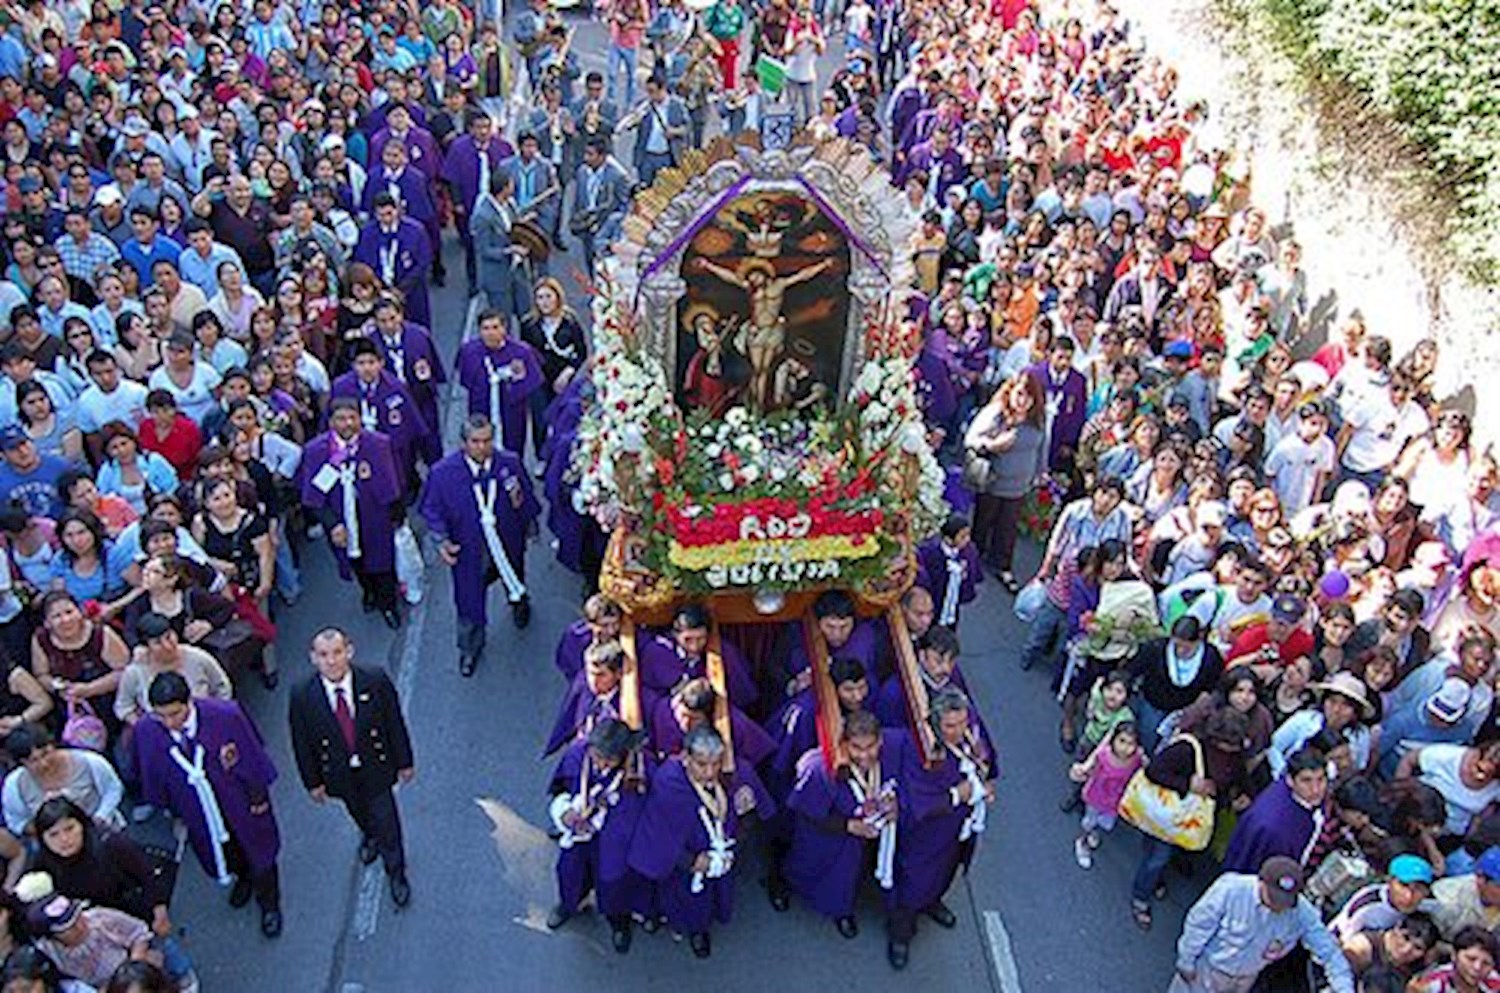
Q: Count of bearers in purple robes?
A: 12